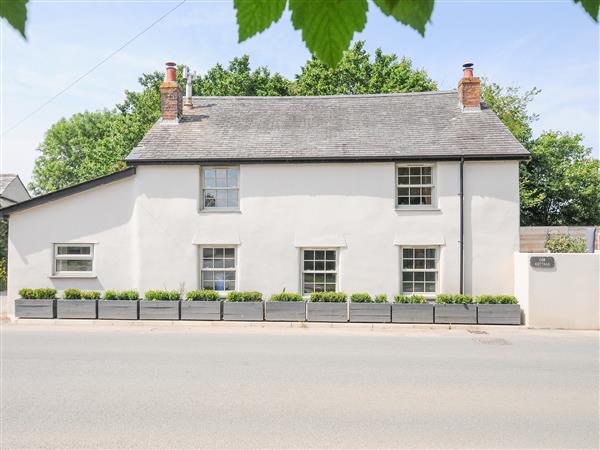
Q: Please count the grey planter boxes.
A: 12